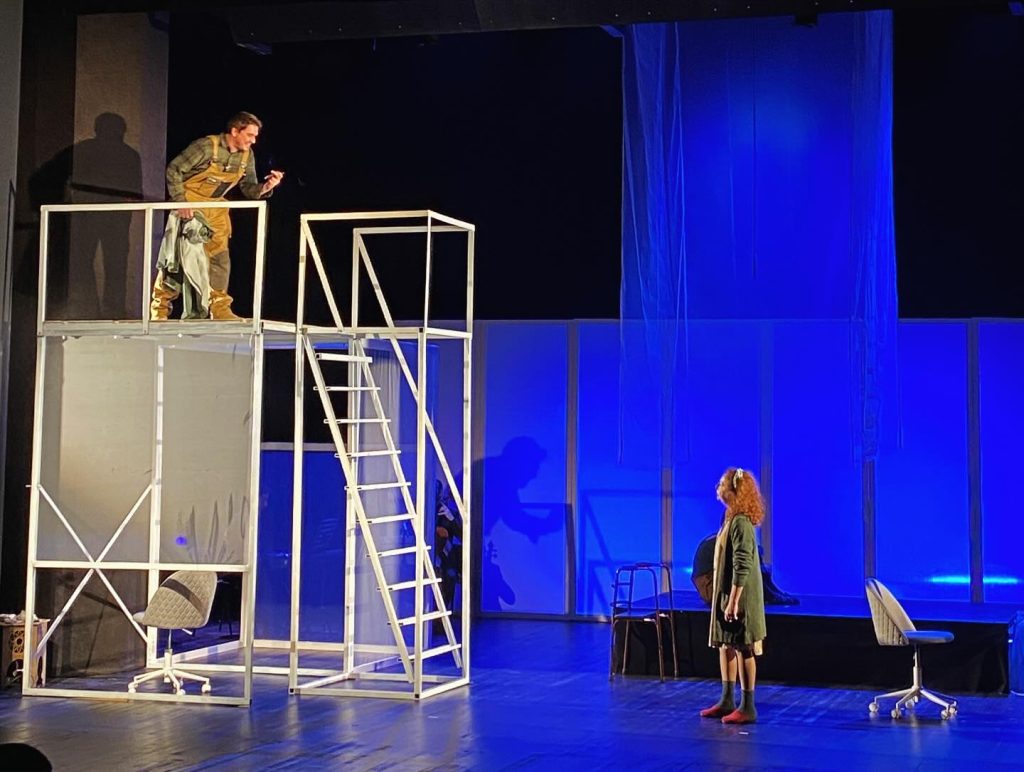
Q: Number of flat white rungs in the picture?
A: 10